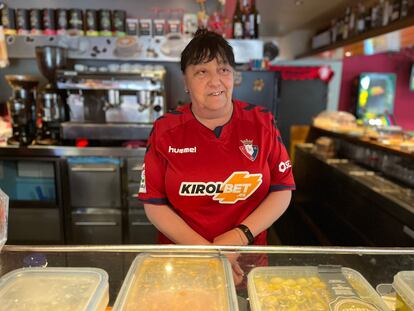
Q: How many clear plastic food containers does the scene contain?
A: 4